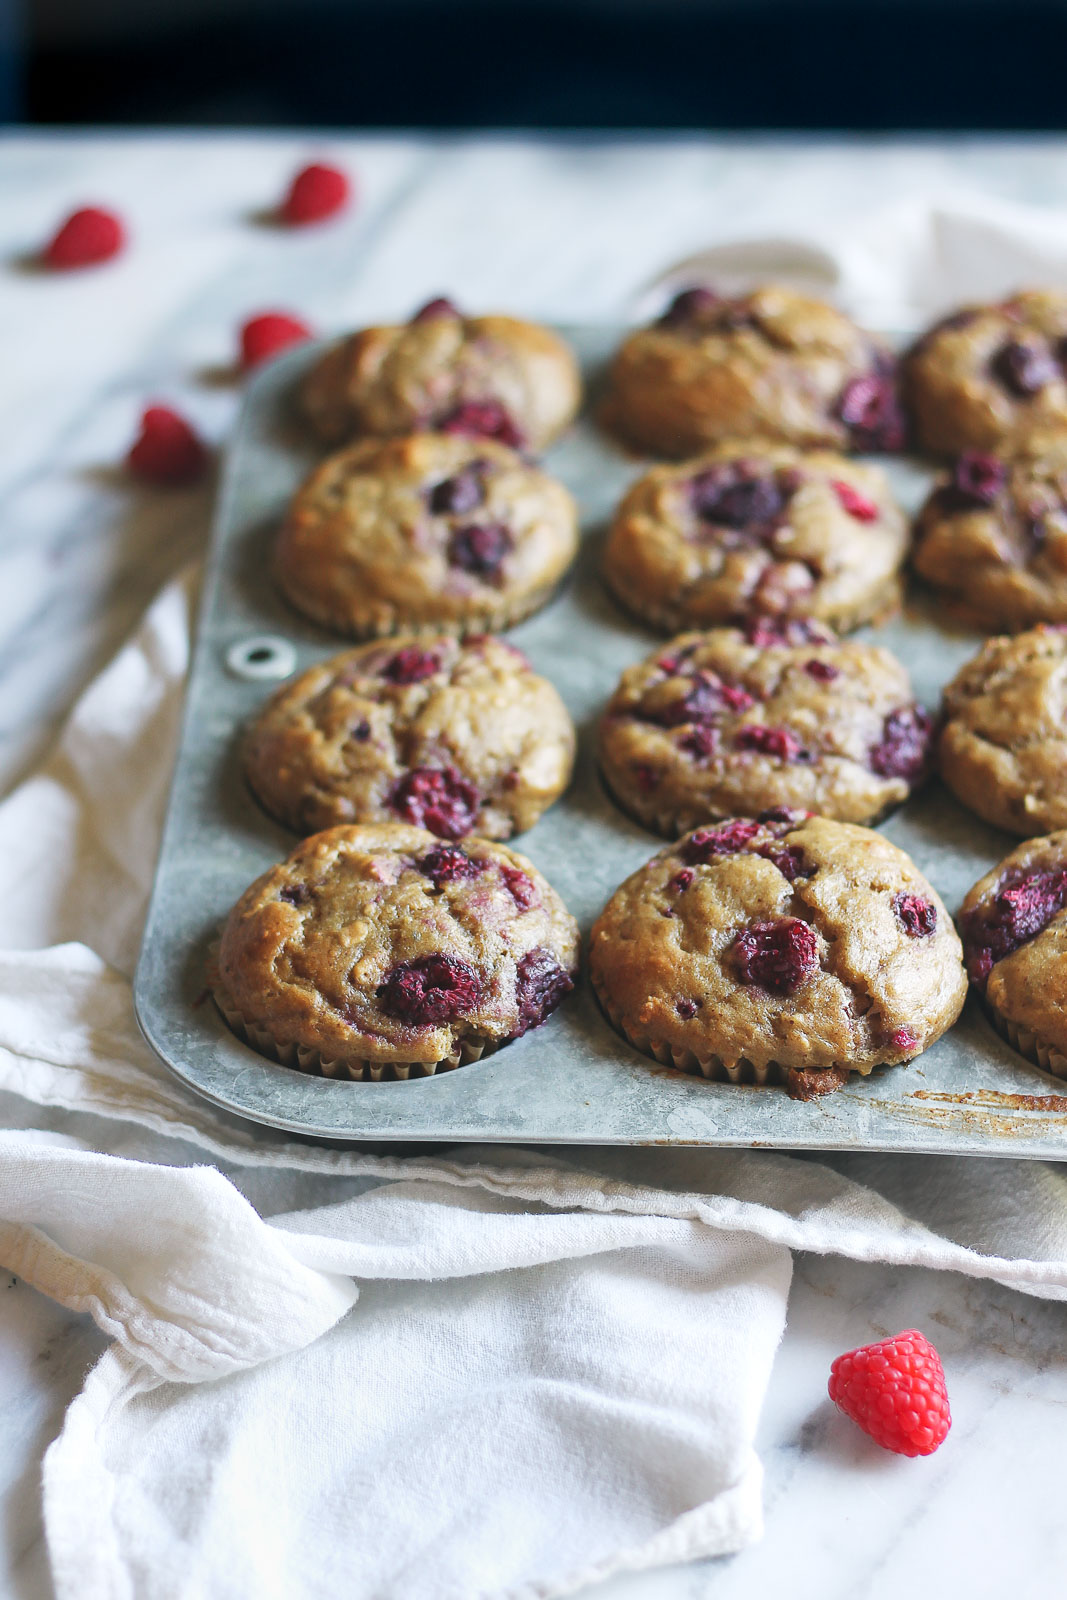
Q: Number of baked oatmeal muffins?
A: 12